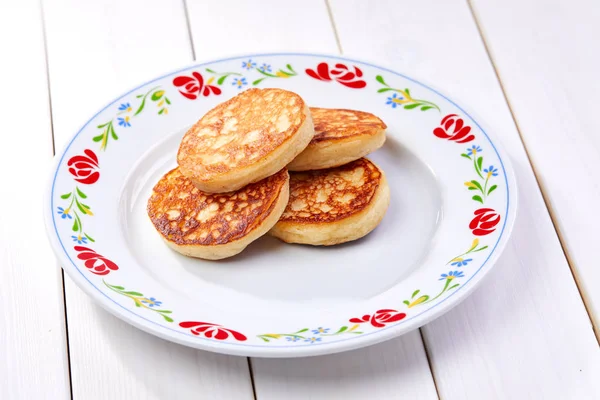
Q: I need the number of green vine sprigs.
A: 8